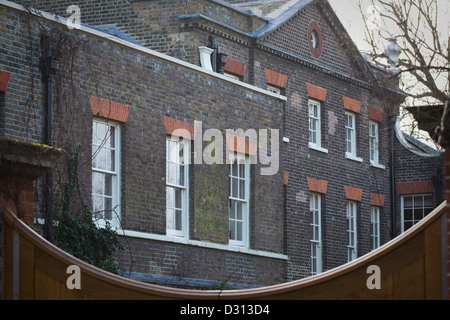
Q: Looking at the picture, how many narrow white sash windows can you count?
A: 9